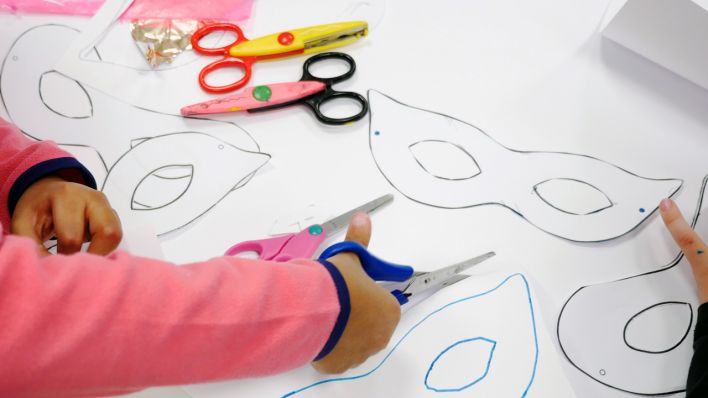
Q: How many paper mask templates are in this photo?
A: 5